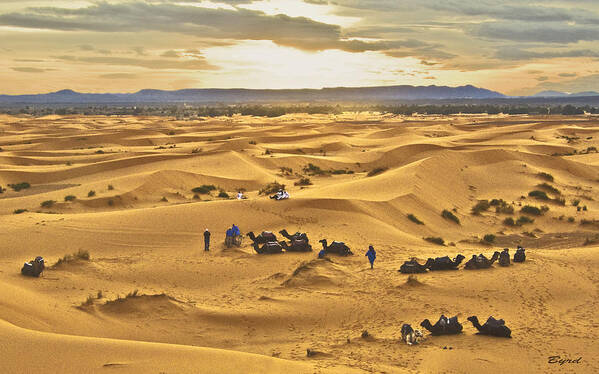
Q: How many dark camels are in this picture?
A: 13